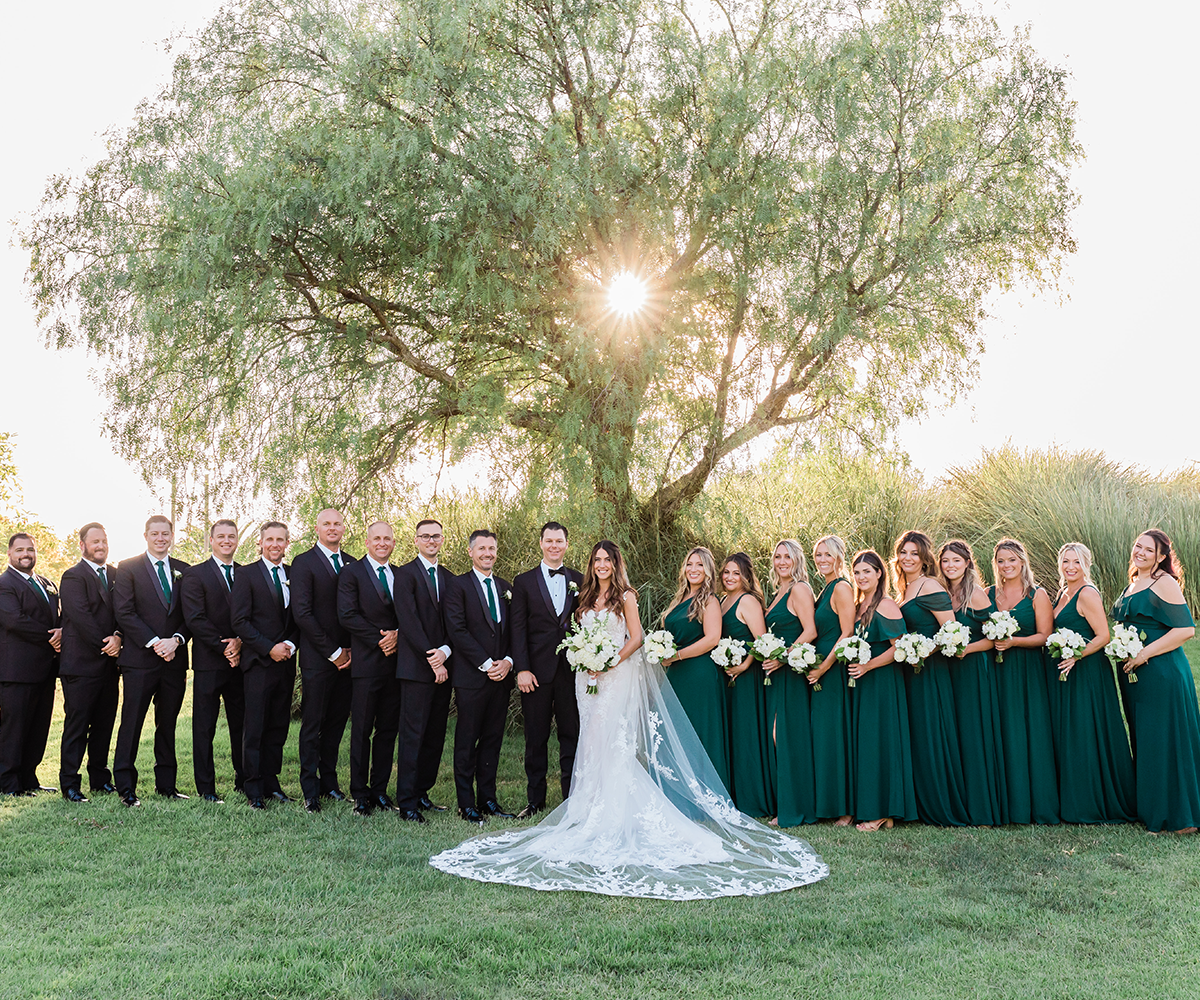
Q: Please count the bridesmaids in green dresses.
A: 10